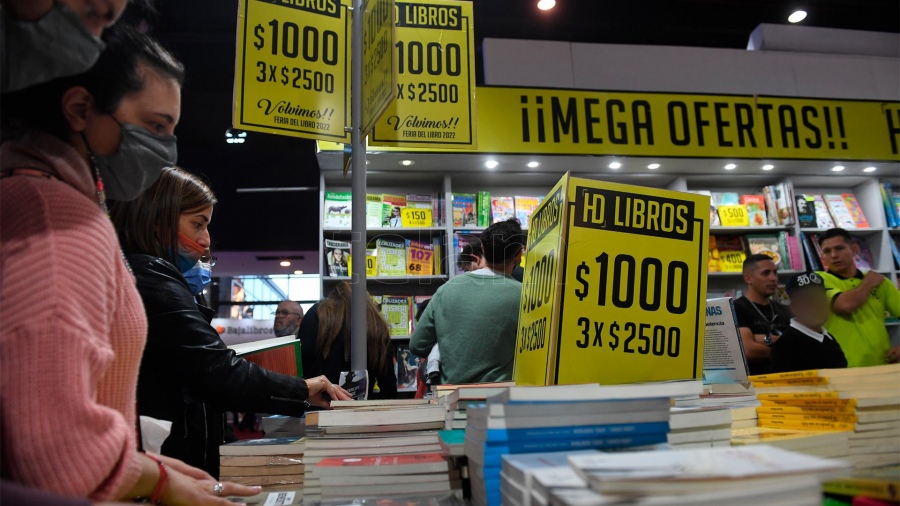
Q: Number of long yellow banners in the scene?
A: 1